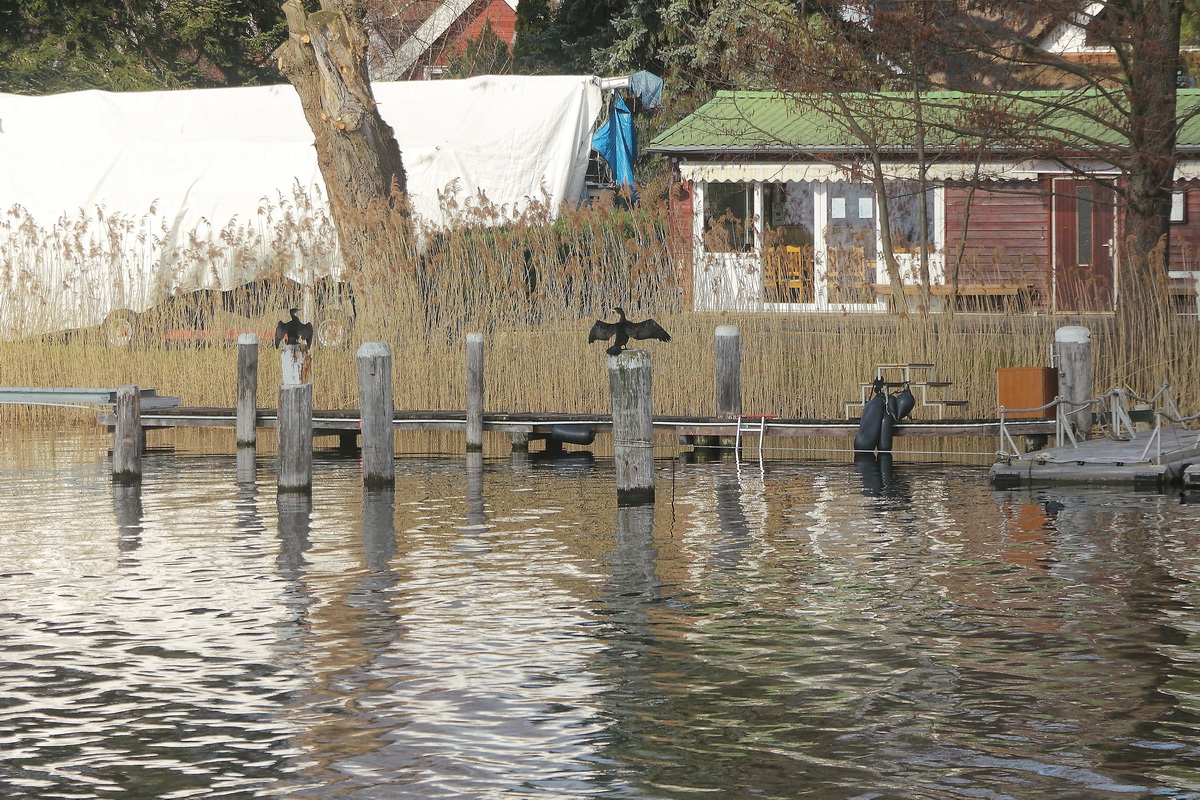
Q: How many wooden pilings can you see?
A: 8